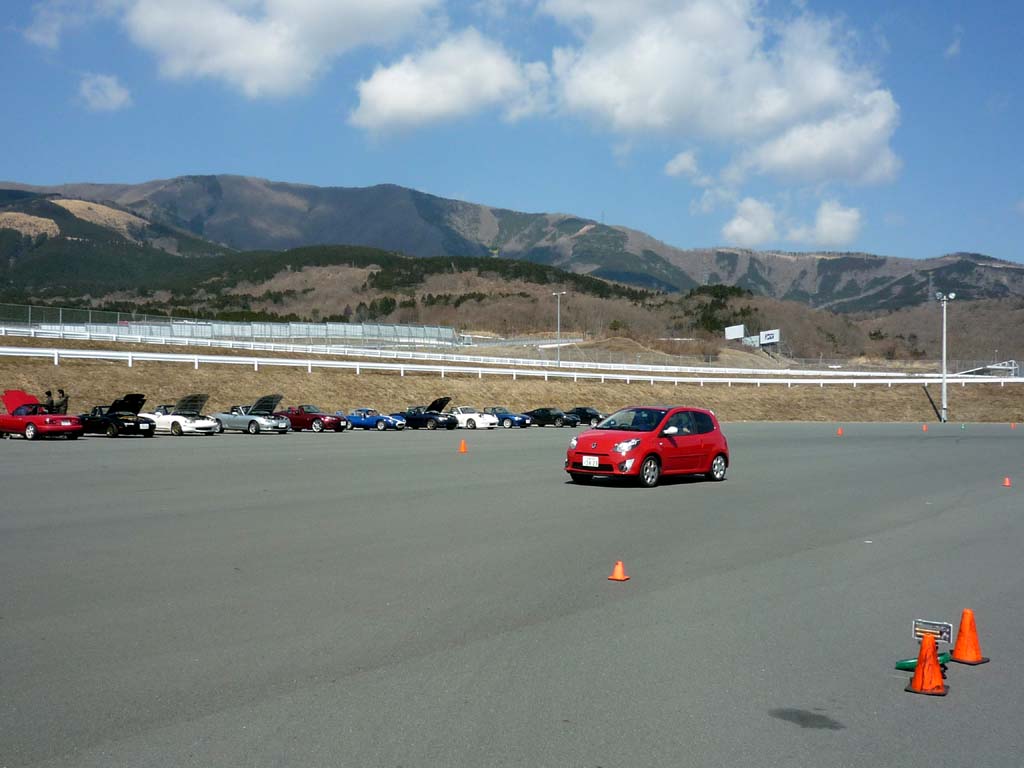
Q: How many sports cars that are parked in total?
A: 11